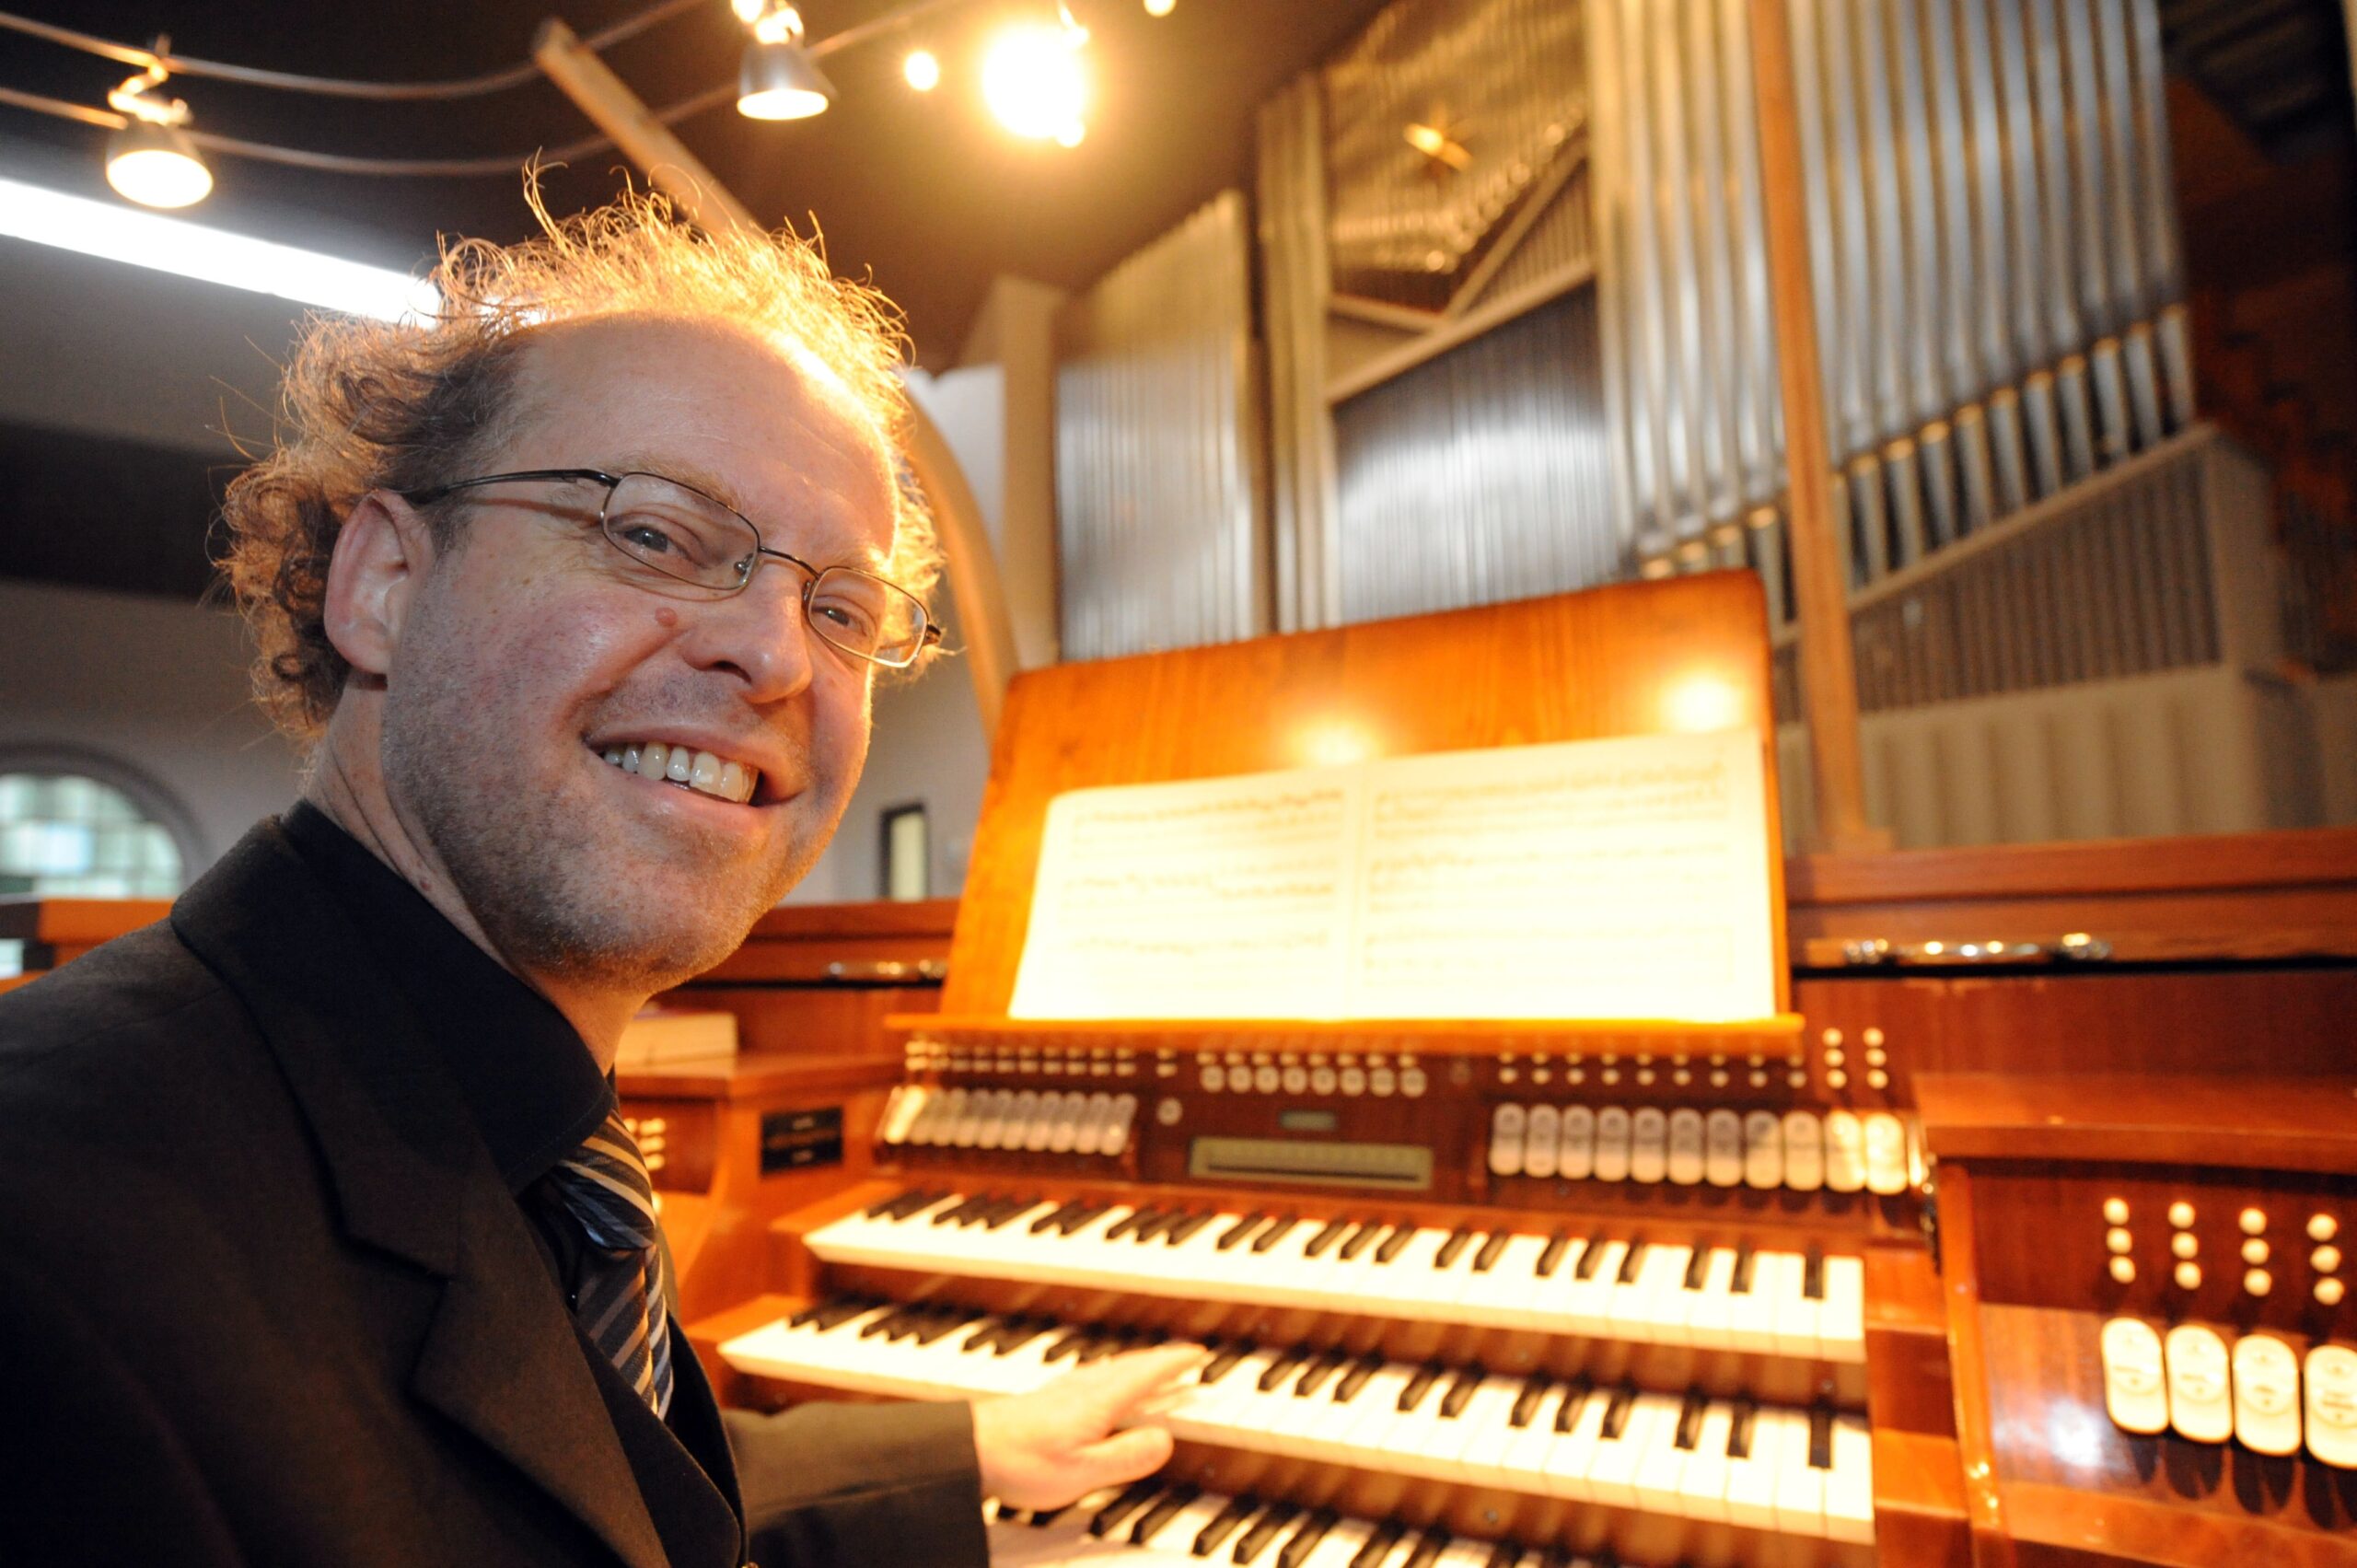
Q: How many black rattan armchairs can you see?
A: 0